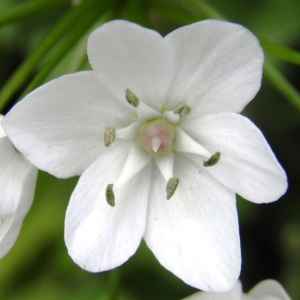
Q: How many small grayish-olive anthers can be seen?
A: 6